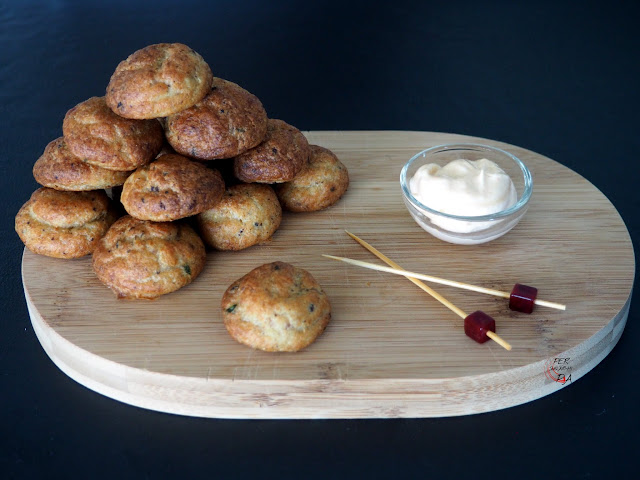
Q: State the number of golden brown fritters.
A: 11